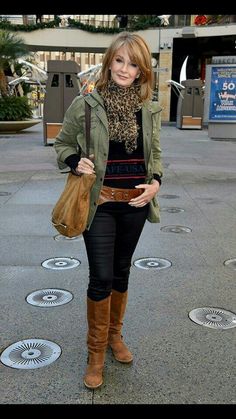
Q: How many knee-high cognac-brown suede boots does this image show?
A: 2